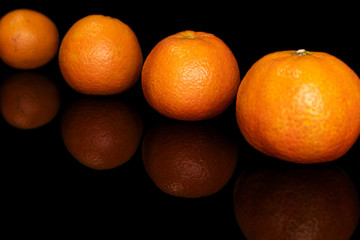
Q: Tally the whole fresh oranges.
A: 4